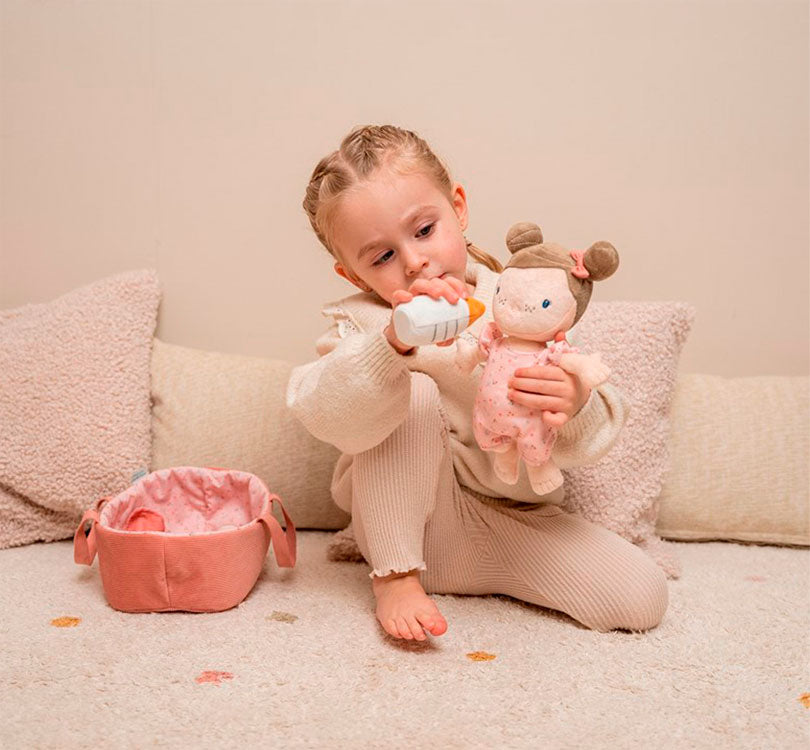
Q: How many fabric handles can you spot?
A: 2